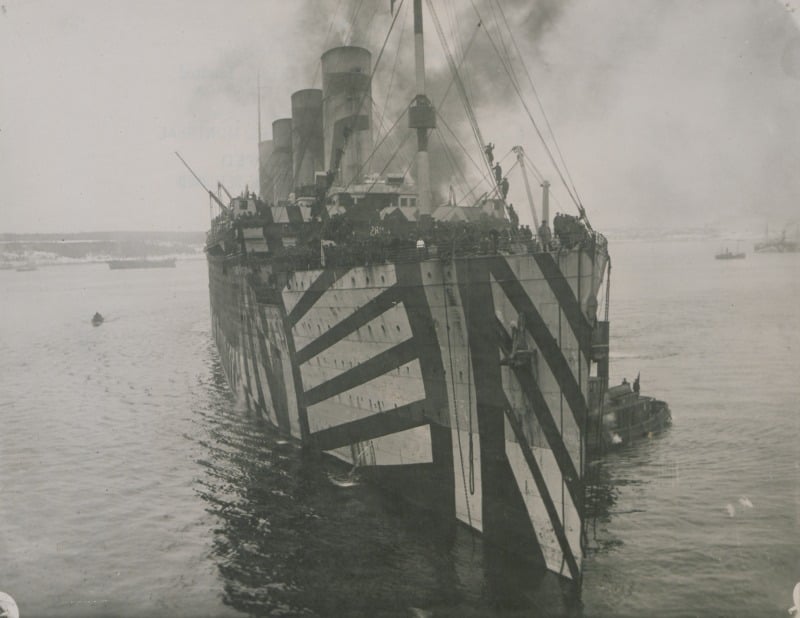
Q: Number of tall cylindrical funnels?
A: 4